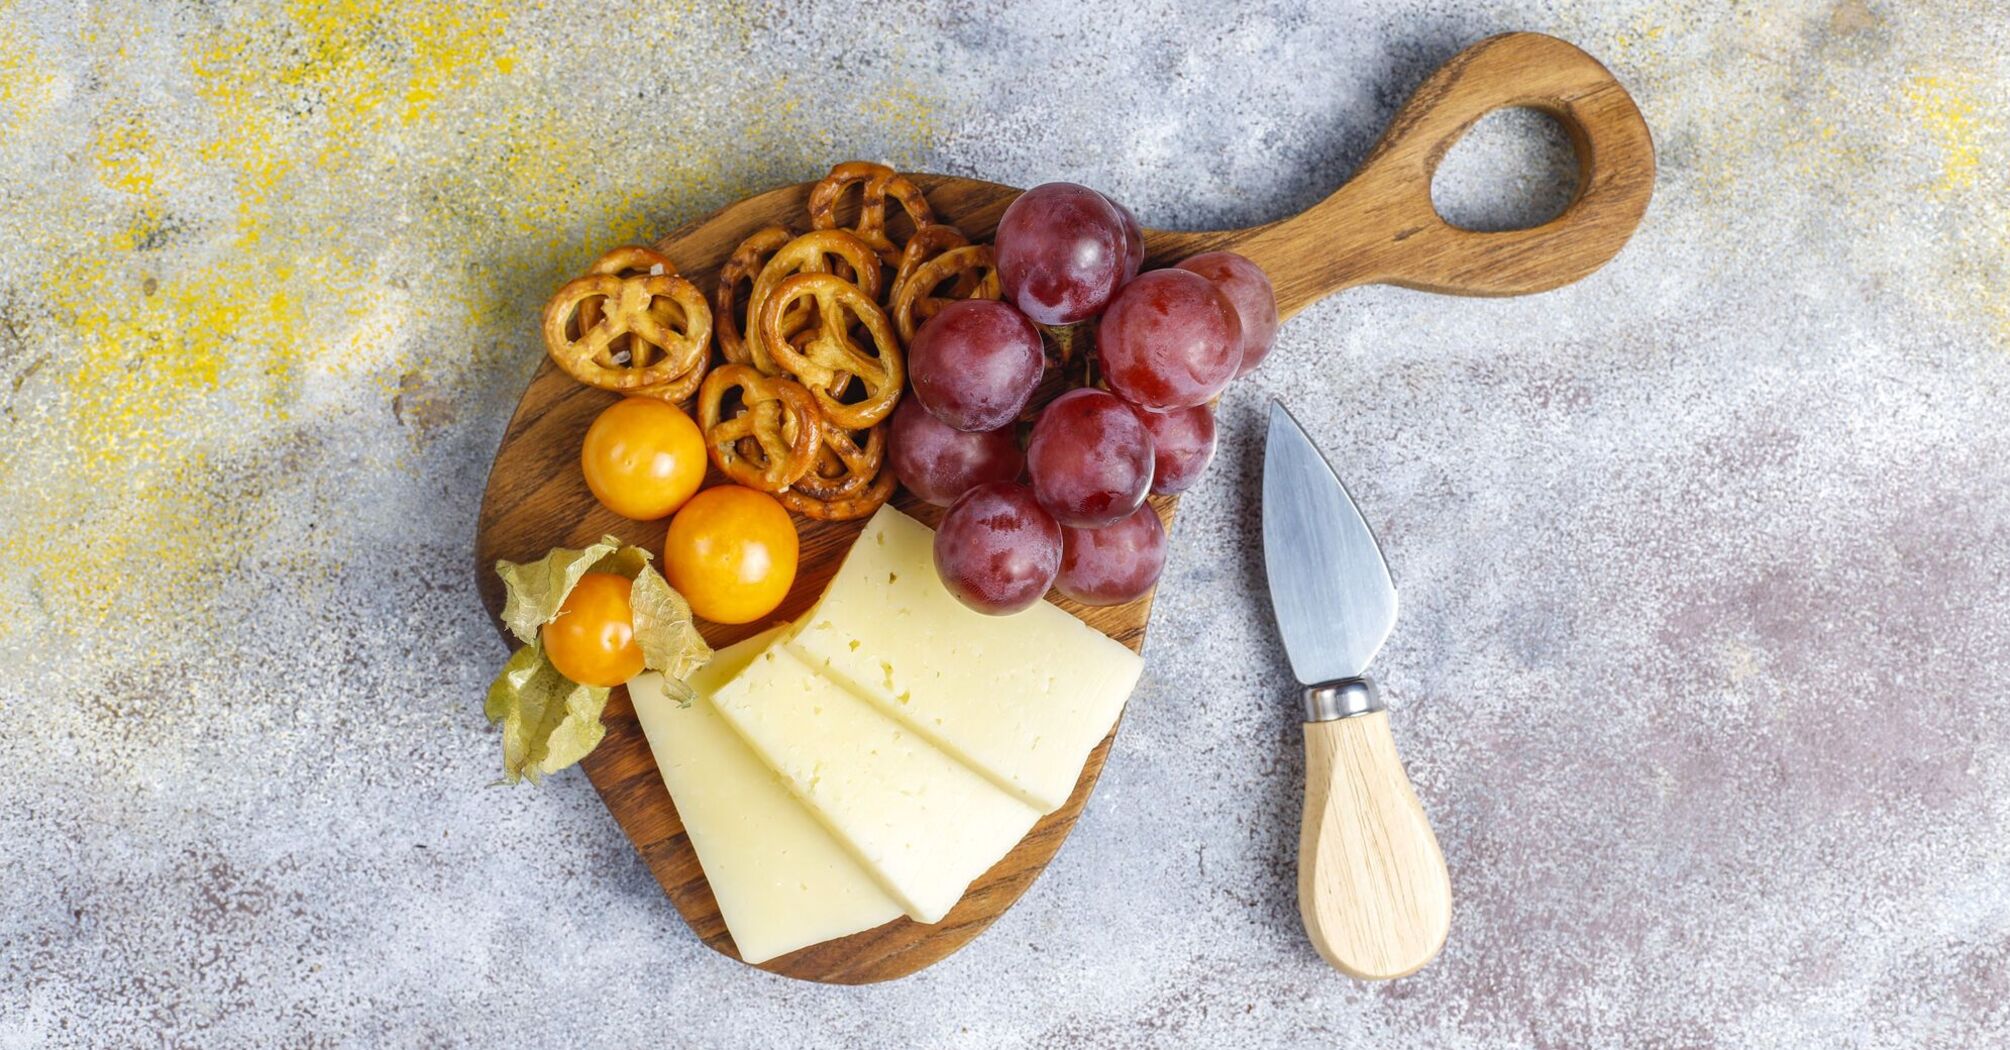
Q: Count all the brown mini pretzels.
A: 11